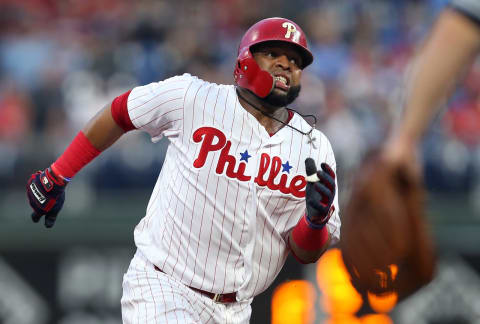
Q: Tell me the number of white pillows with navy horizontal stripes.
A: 0